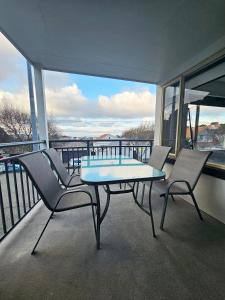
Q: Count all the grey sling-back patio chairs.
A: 4